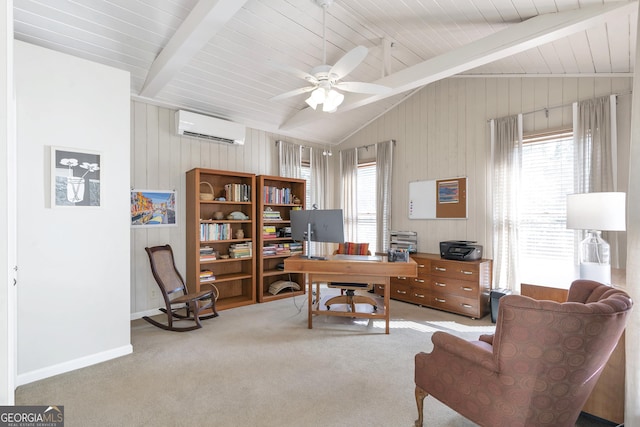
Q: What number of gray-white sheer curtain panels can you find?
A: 6